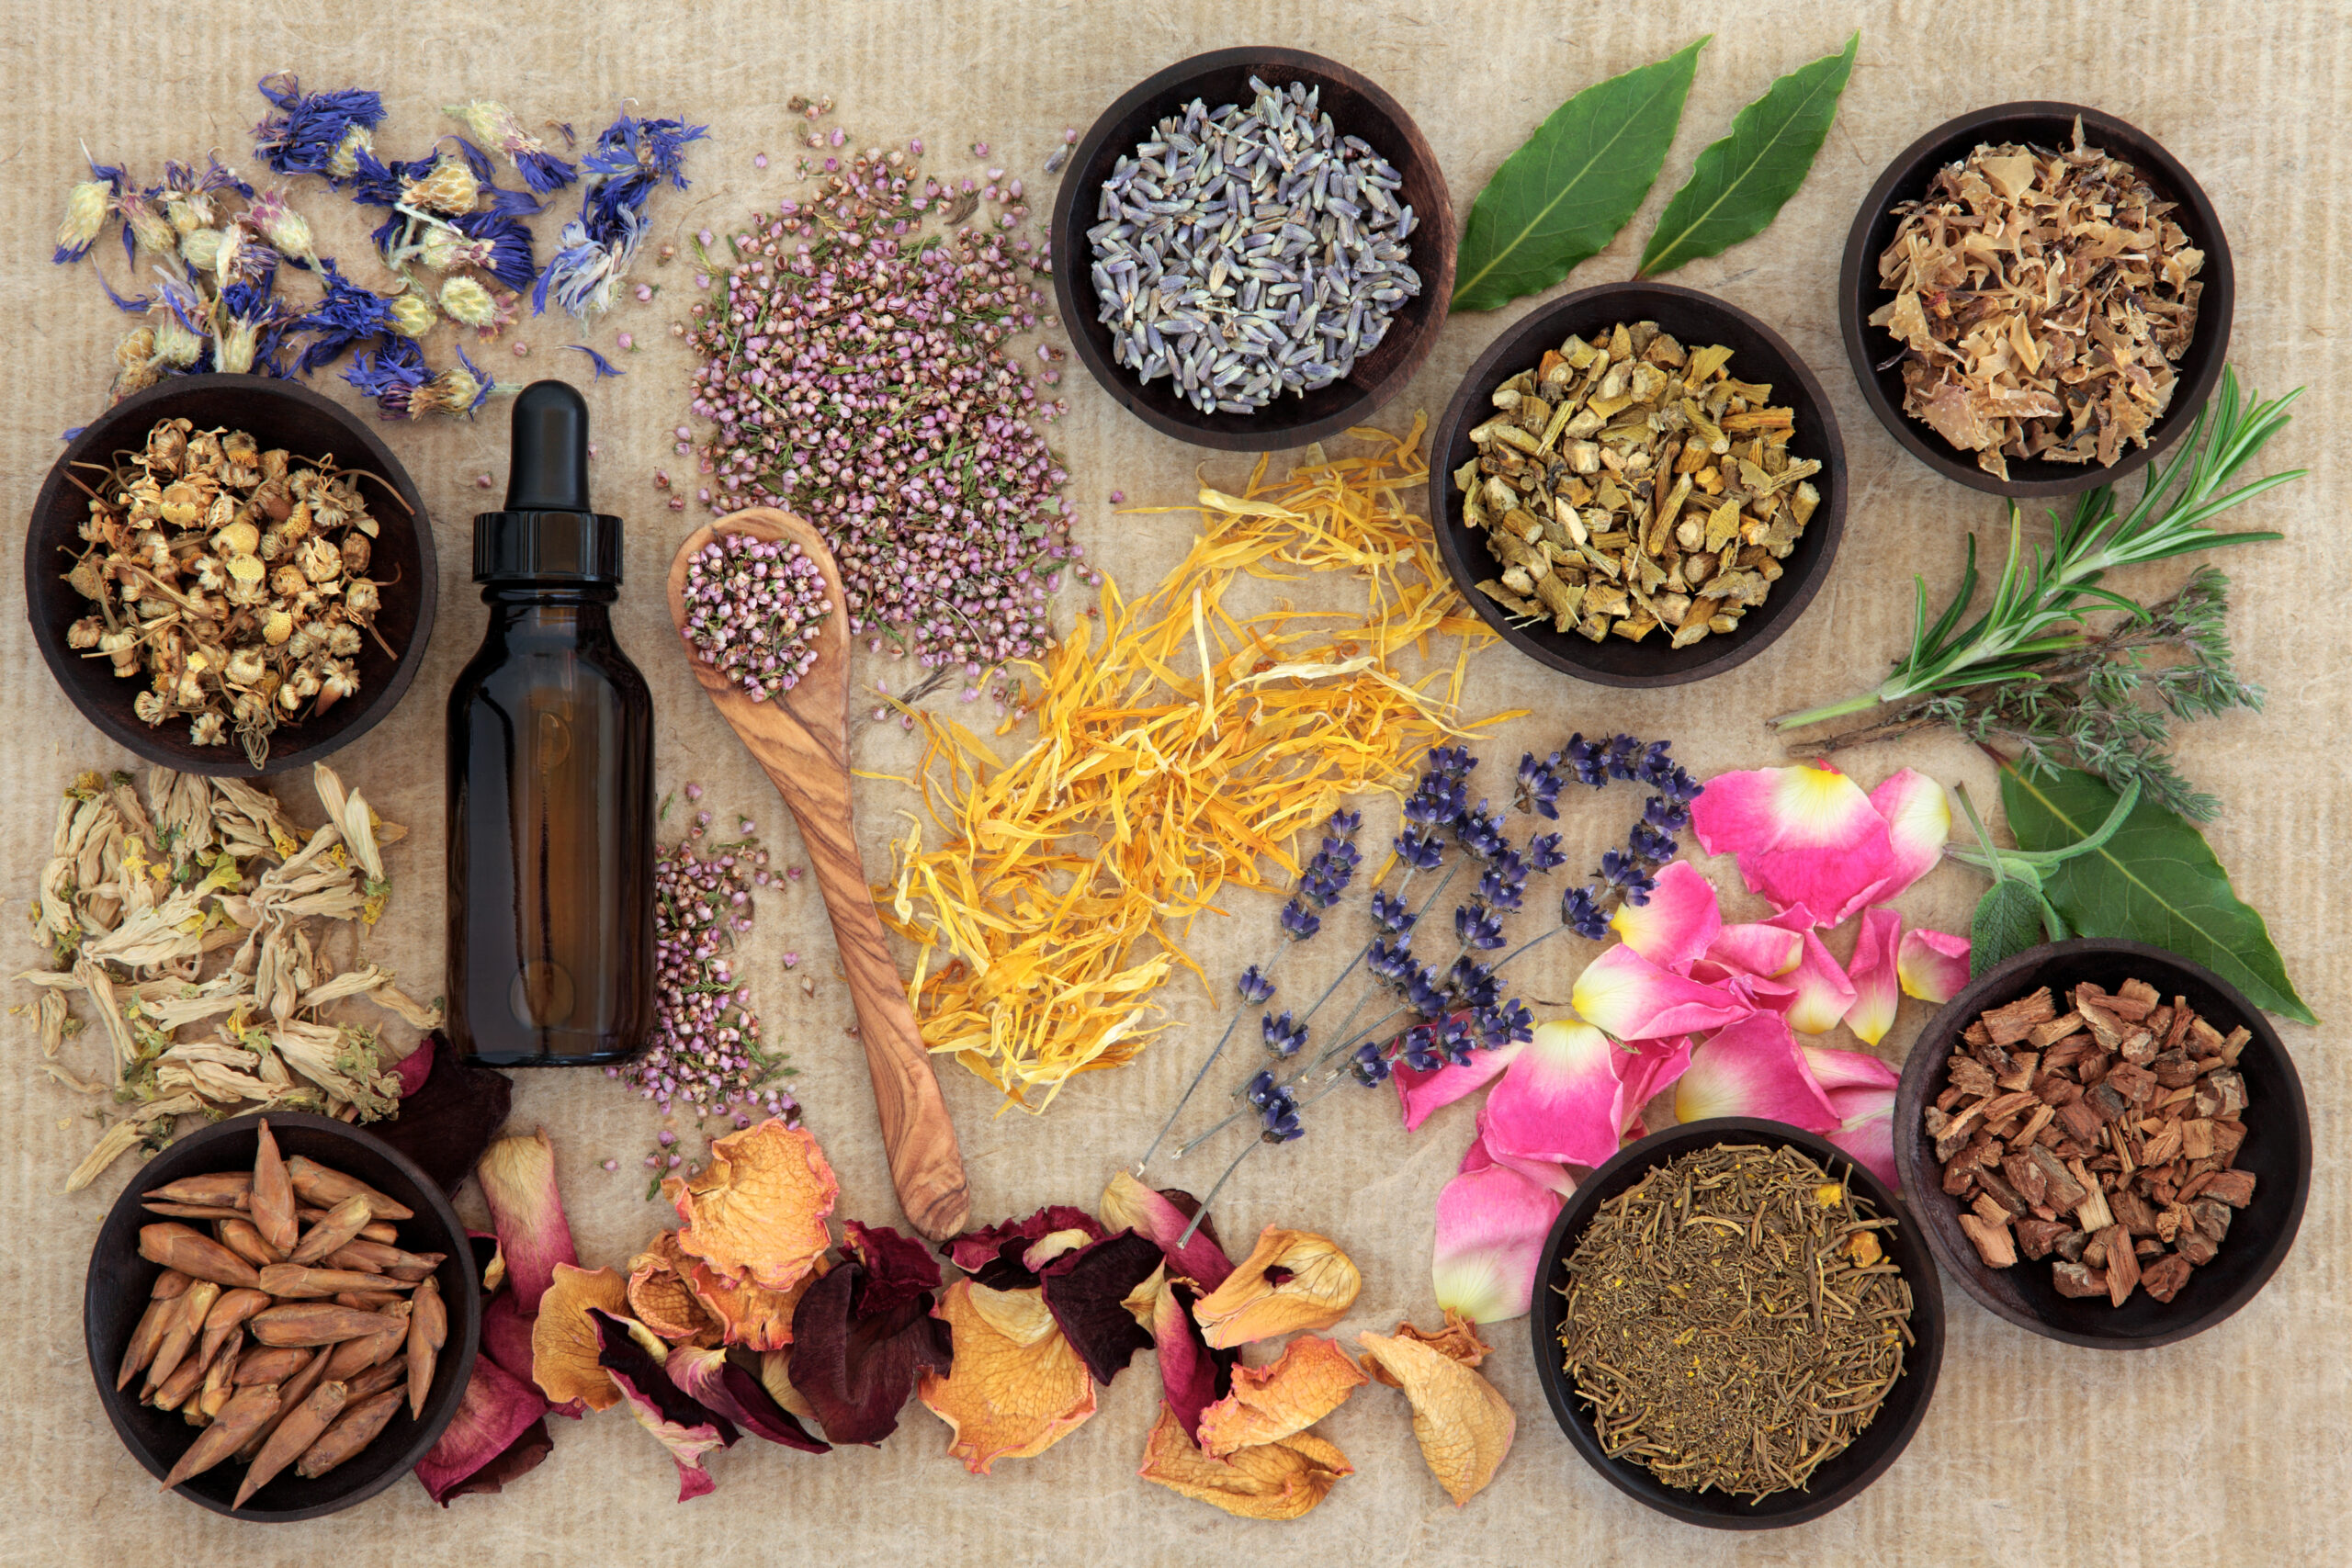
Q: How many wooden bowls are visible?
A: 7